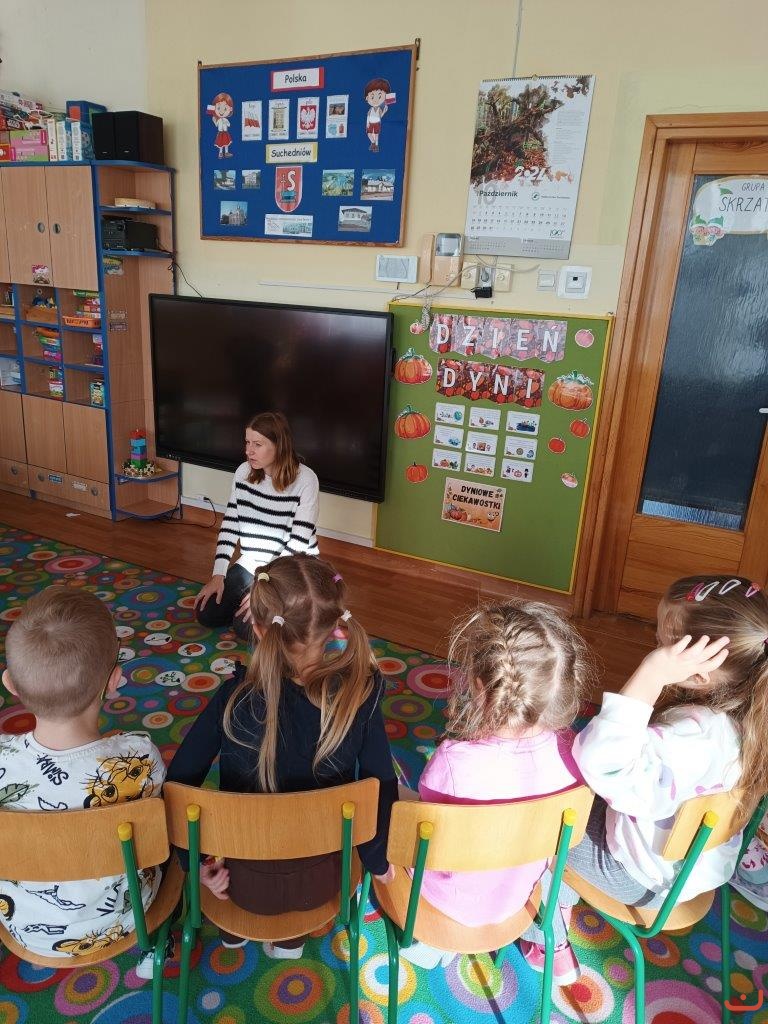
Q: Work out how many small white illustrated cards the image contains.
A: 9